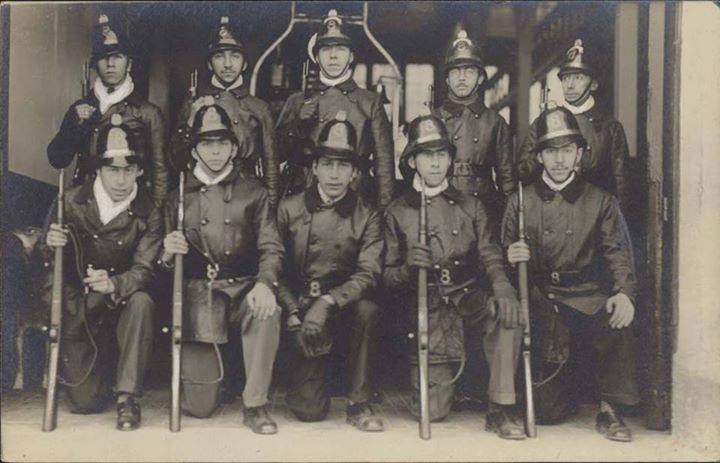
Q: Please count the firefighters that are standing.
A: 5